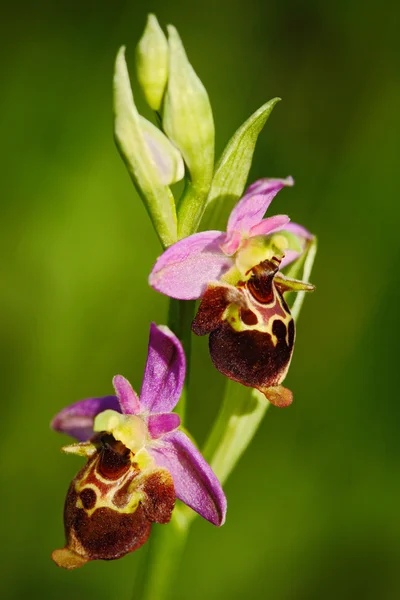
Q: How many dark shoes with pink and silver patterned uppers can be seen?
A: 0